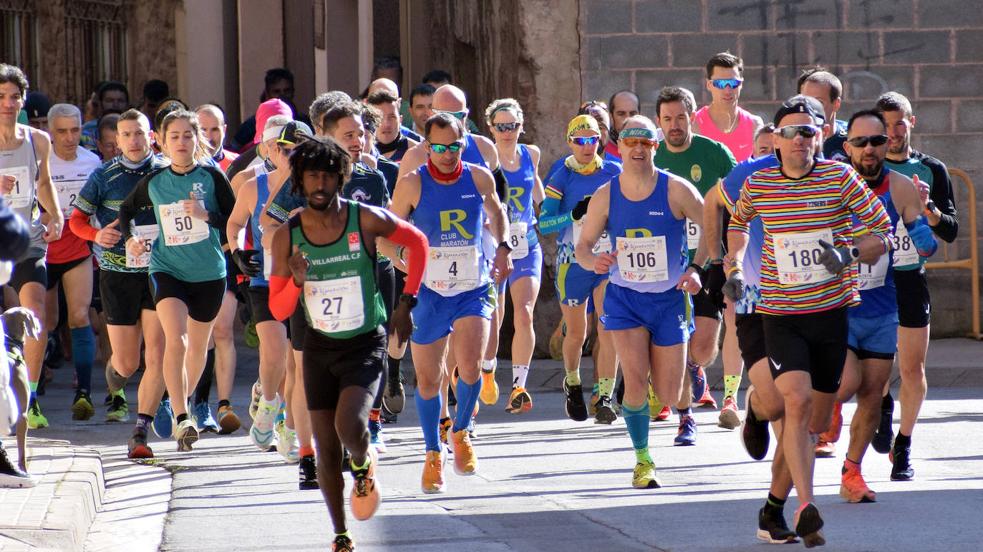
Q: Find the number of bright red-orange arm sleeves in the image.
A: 3